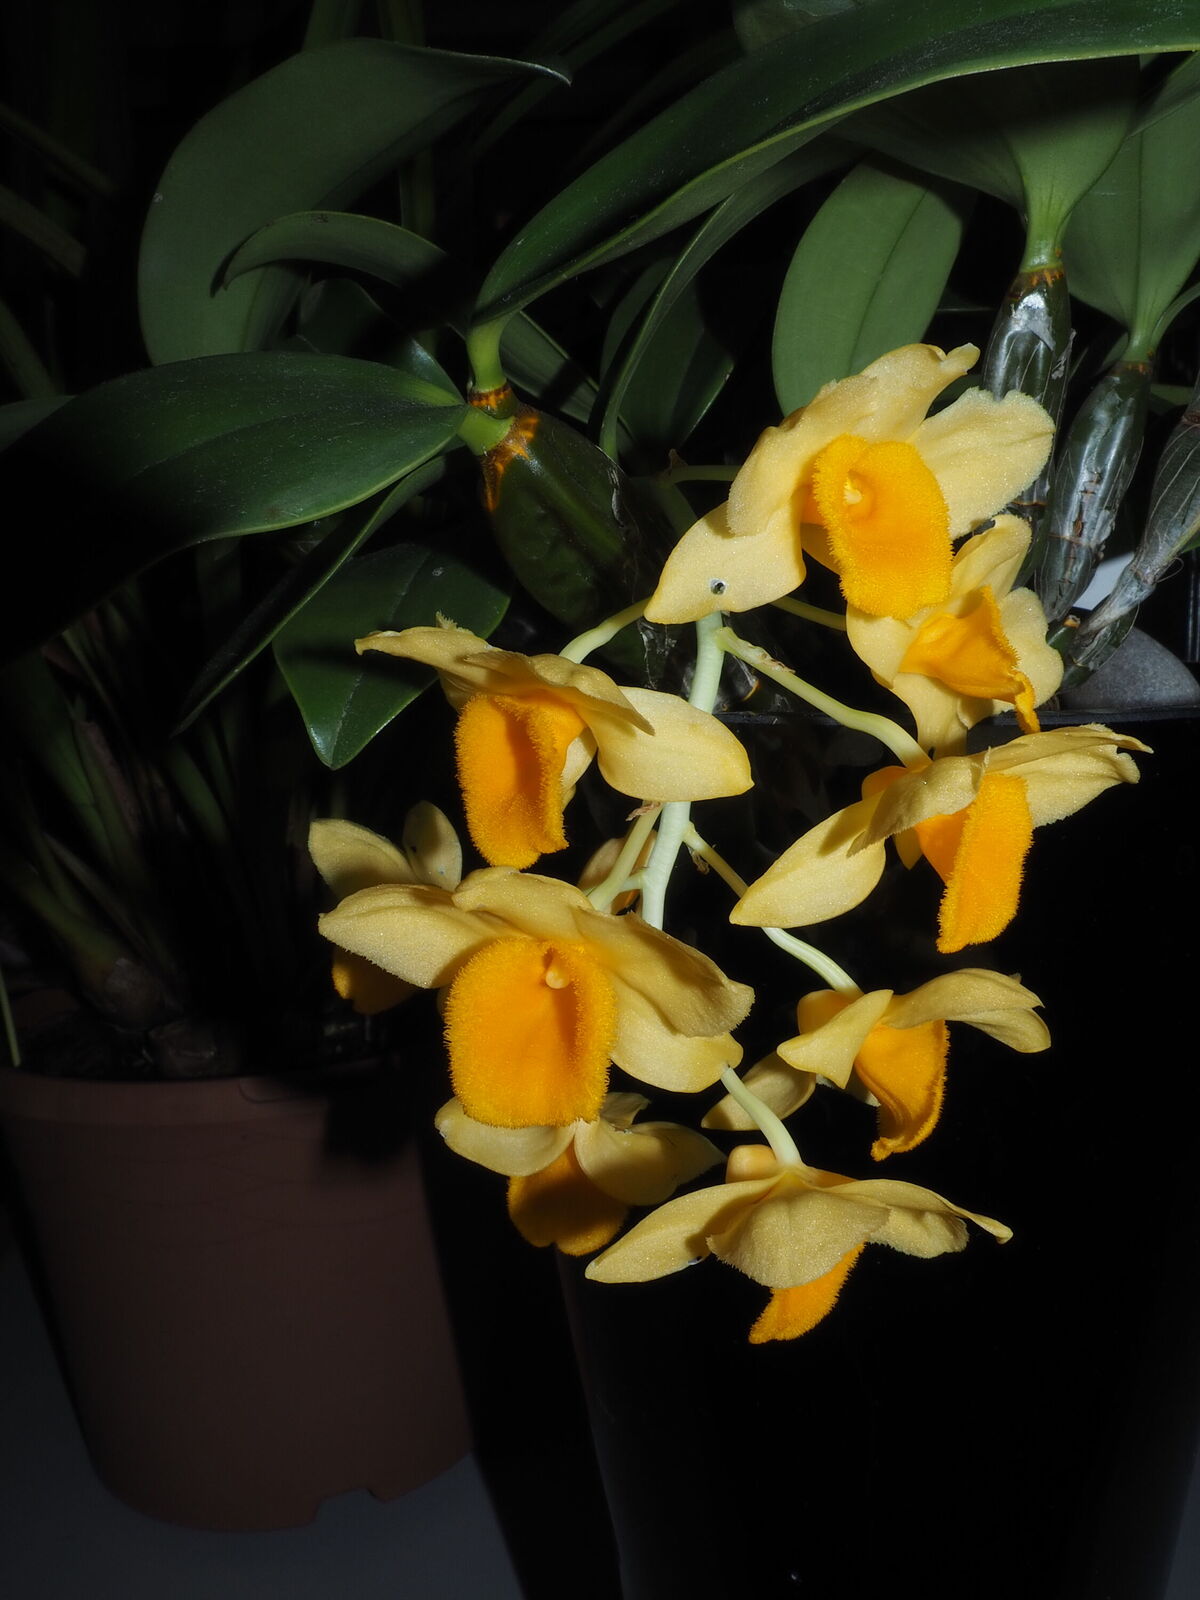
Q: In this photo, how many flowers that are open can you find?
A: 9